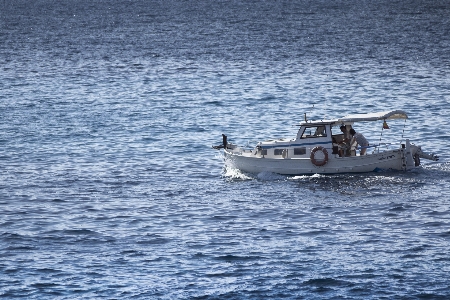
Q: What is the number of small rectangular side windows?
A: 3